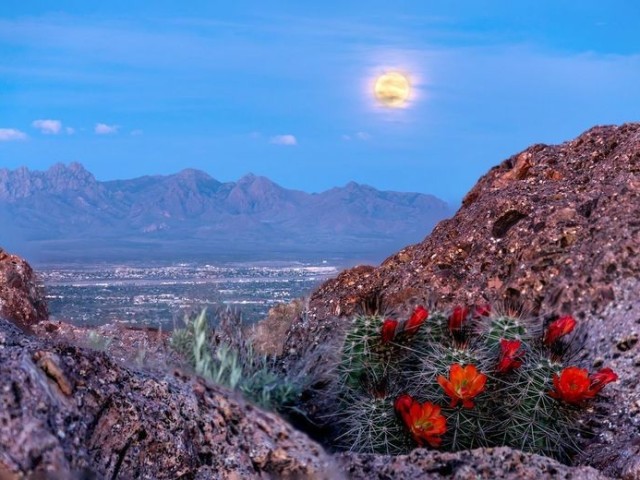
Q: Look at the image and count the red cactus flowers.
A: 11